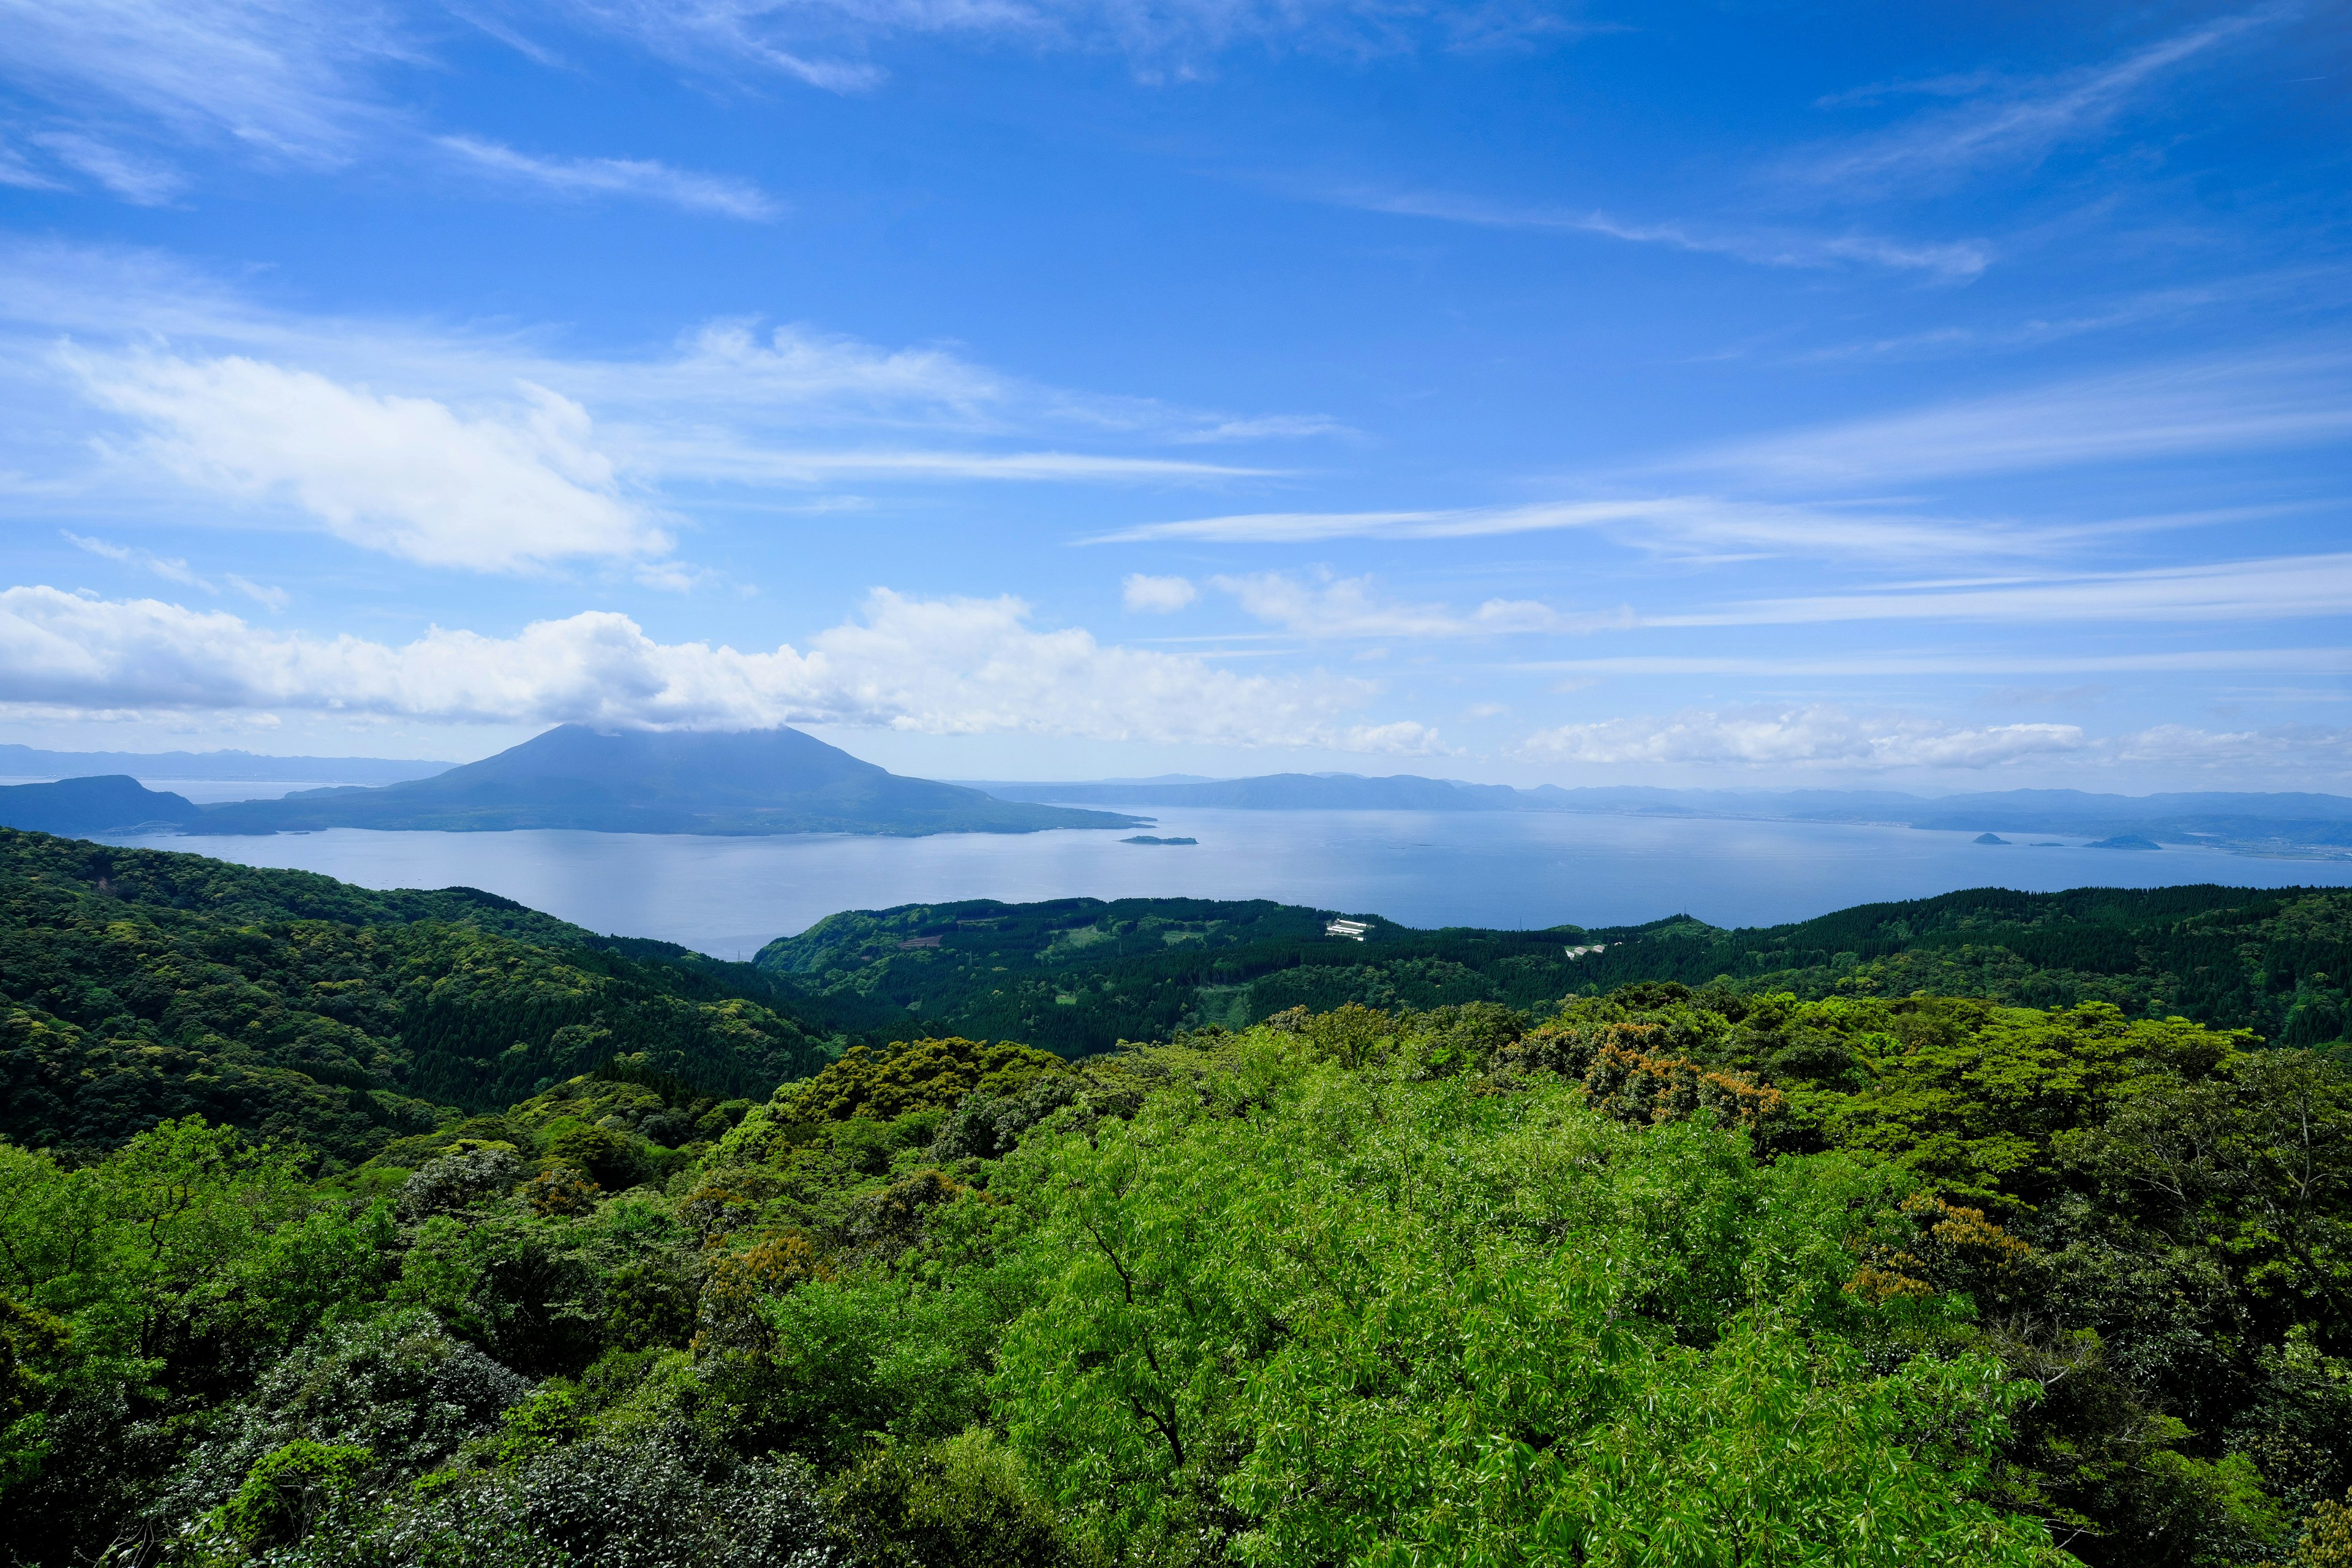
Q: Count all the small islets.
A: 4